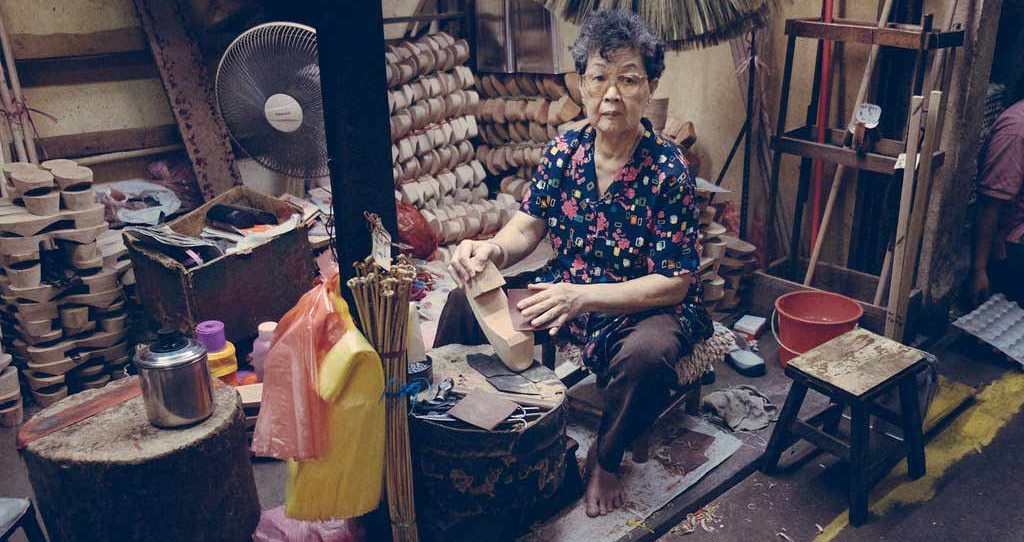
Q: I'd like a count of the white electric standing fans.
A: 1